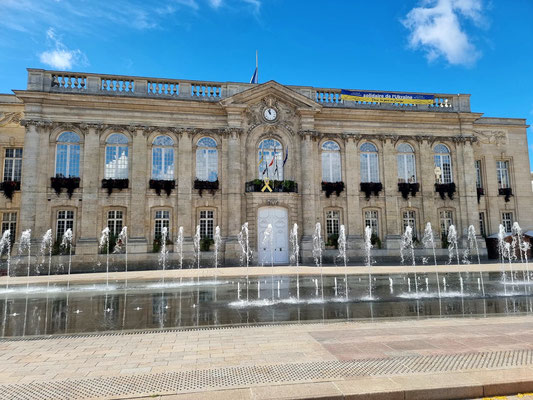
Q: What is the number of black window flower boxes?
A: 11